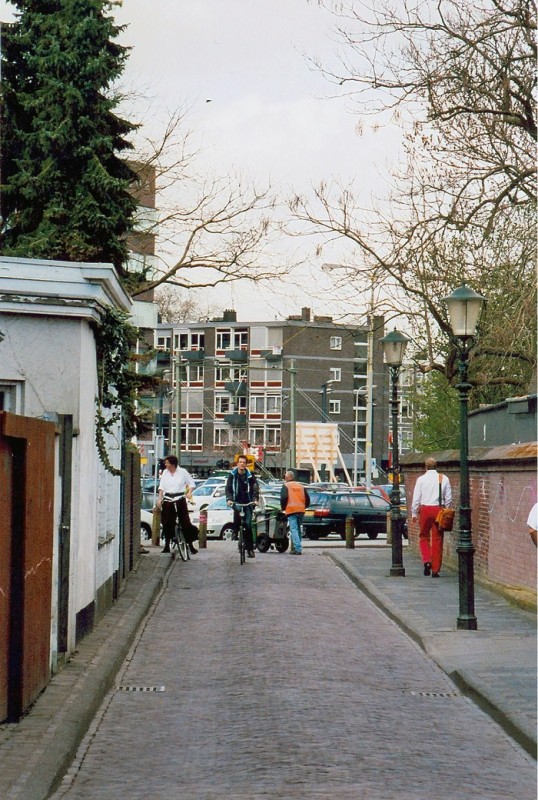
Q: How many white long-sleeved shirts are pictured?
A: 1